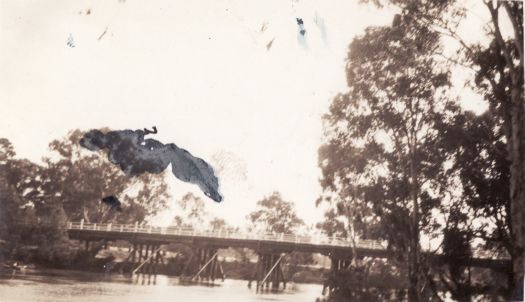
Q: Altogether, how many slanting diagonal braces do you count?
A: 3